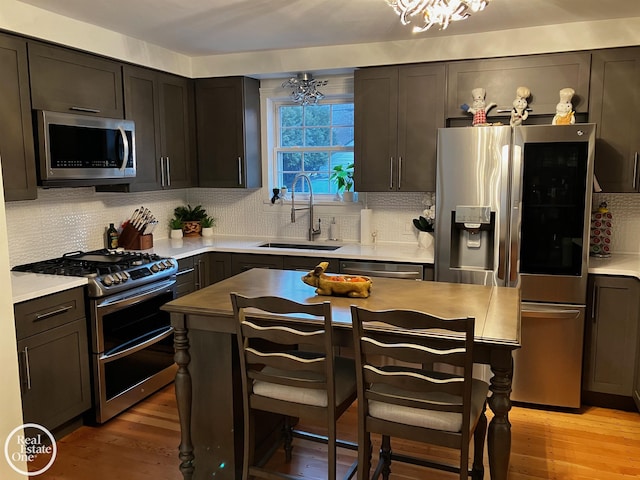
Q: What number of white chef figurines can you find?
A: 3